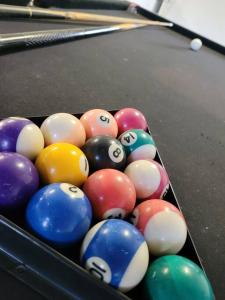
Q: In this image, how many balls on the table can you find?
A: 15